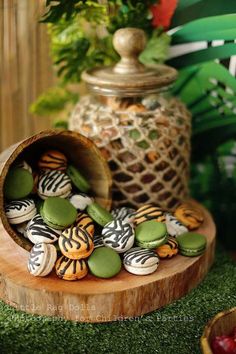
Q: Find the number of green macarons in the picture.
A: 7